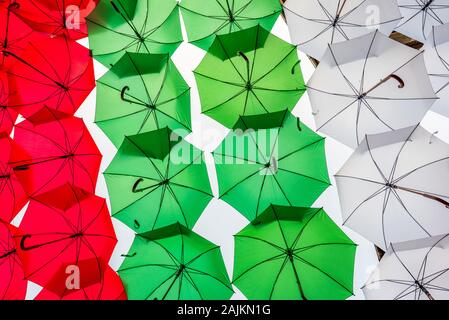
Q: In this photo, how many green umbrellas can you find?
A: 8